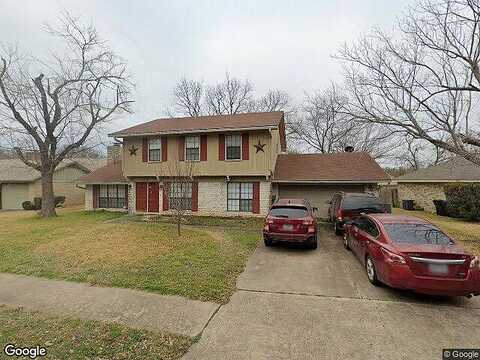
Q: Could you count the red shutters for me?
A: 11